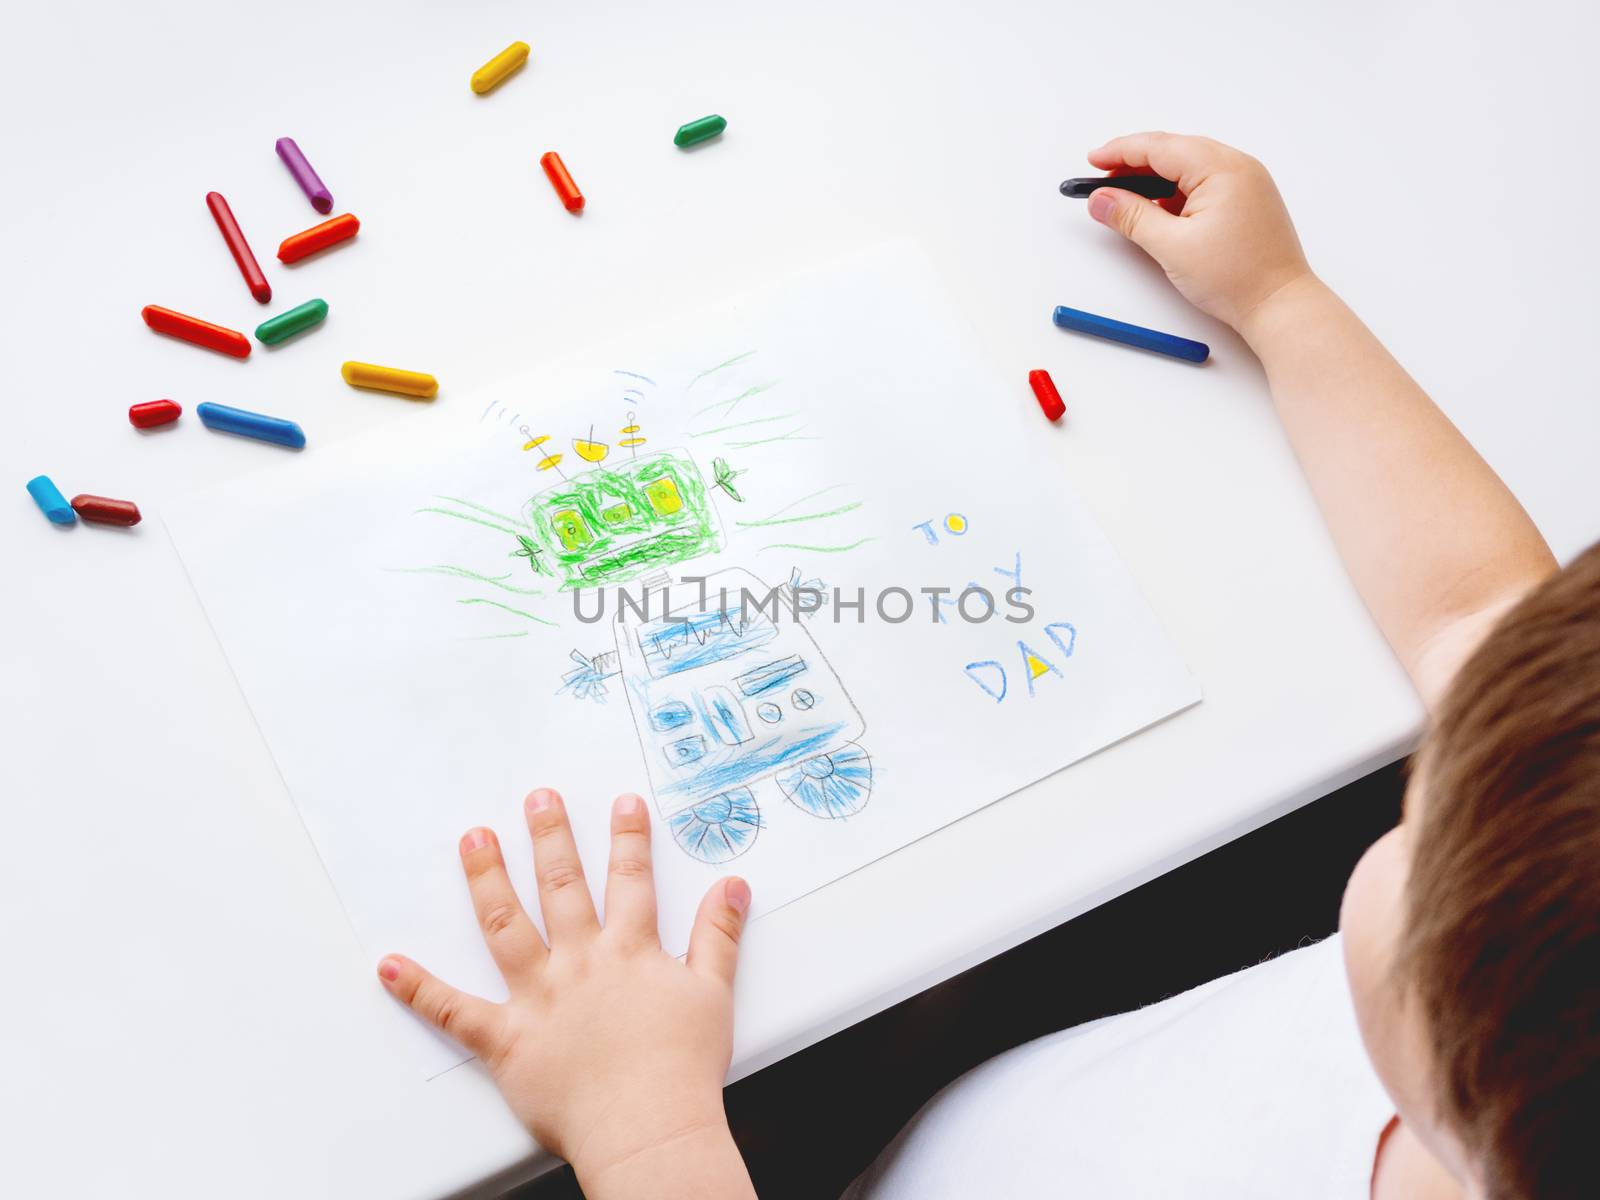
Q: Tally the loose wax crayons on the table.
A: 15